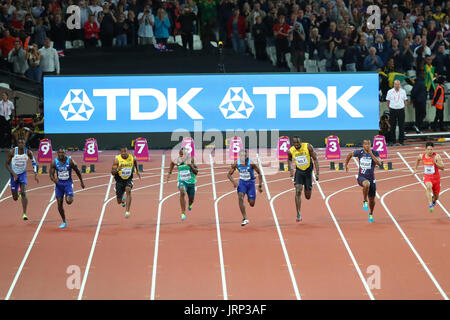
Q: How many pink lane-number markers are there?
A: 8